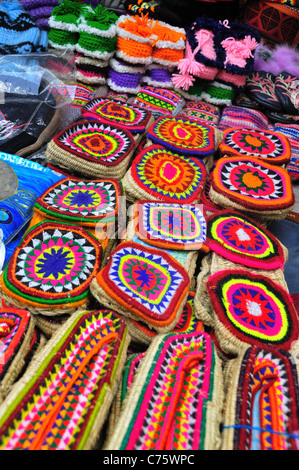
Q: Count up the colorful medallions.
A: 12